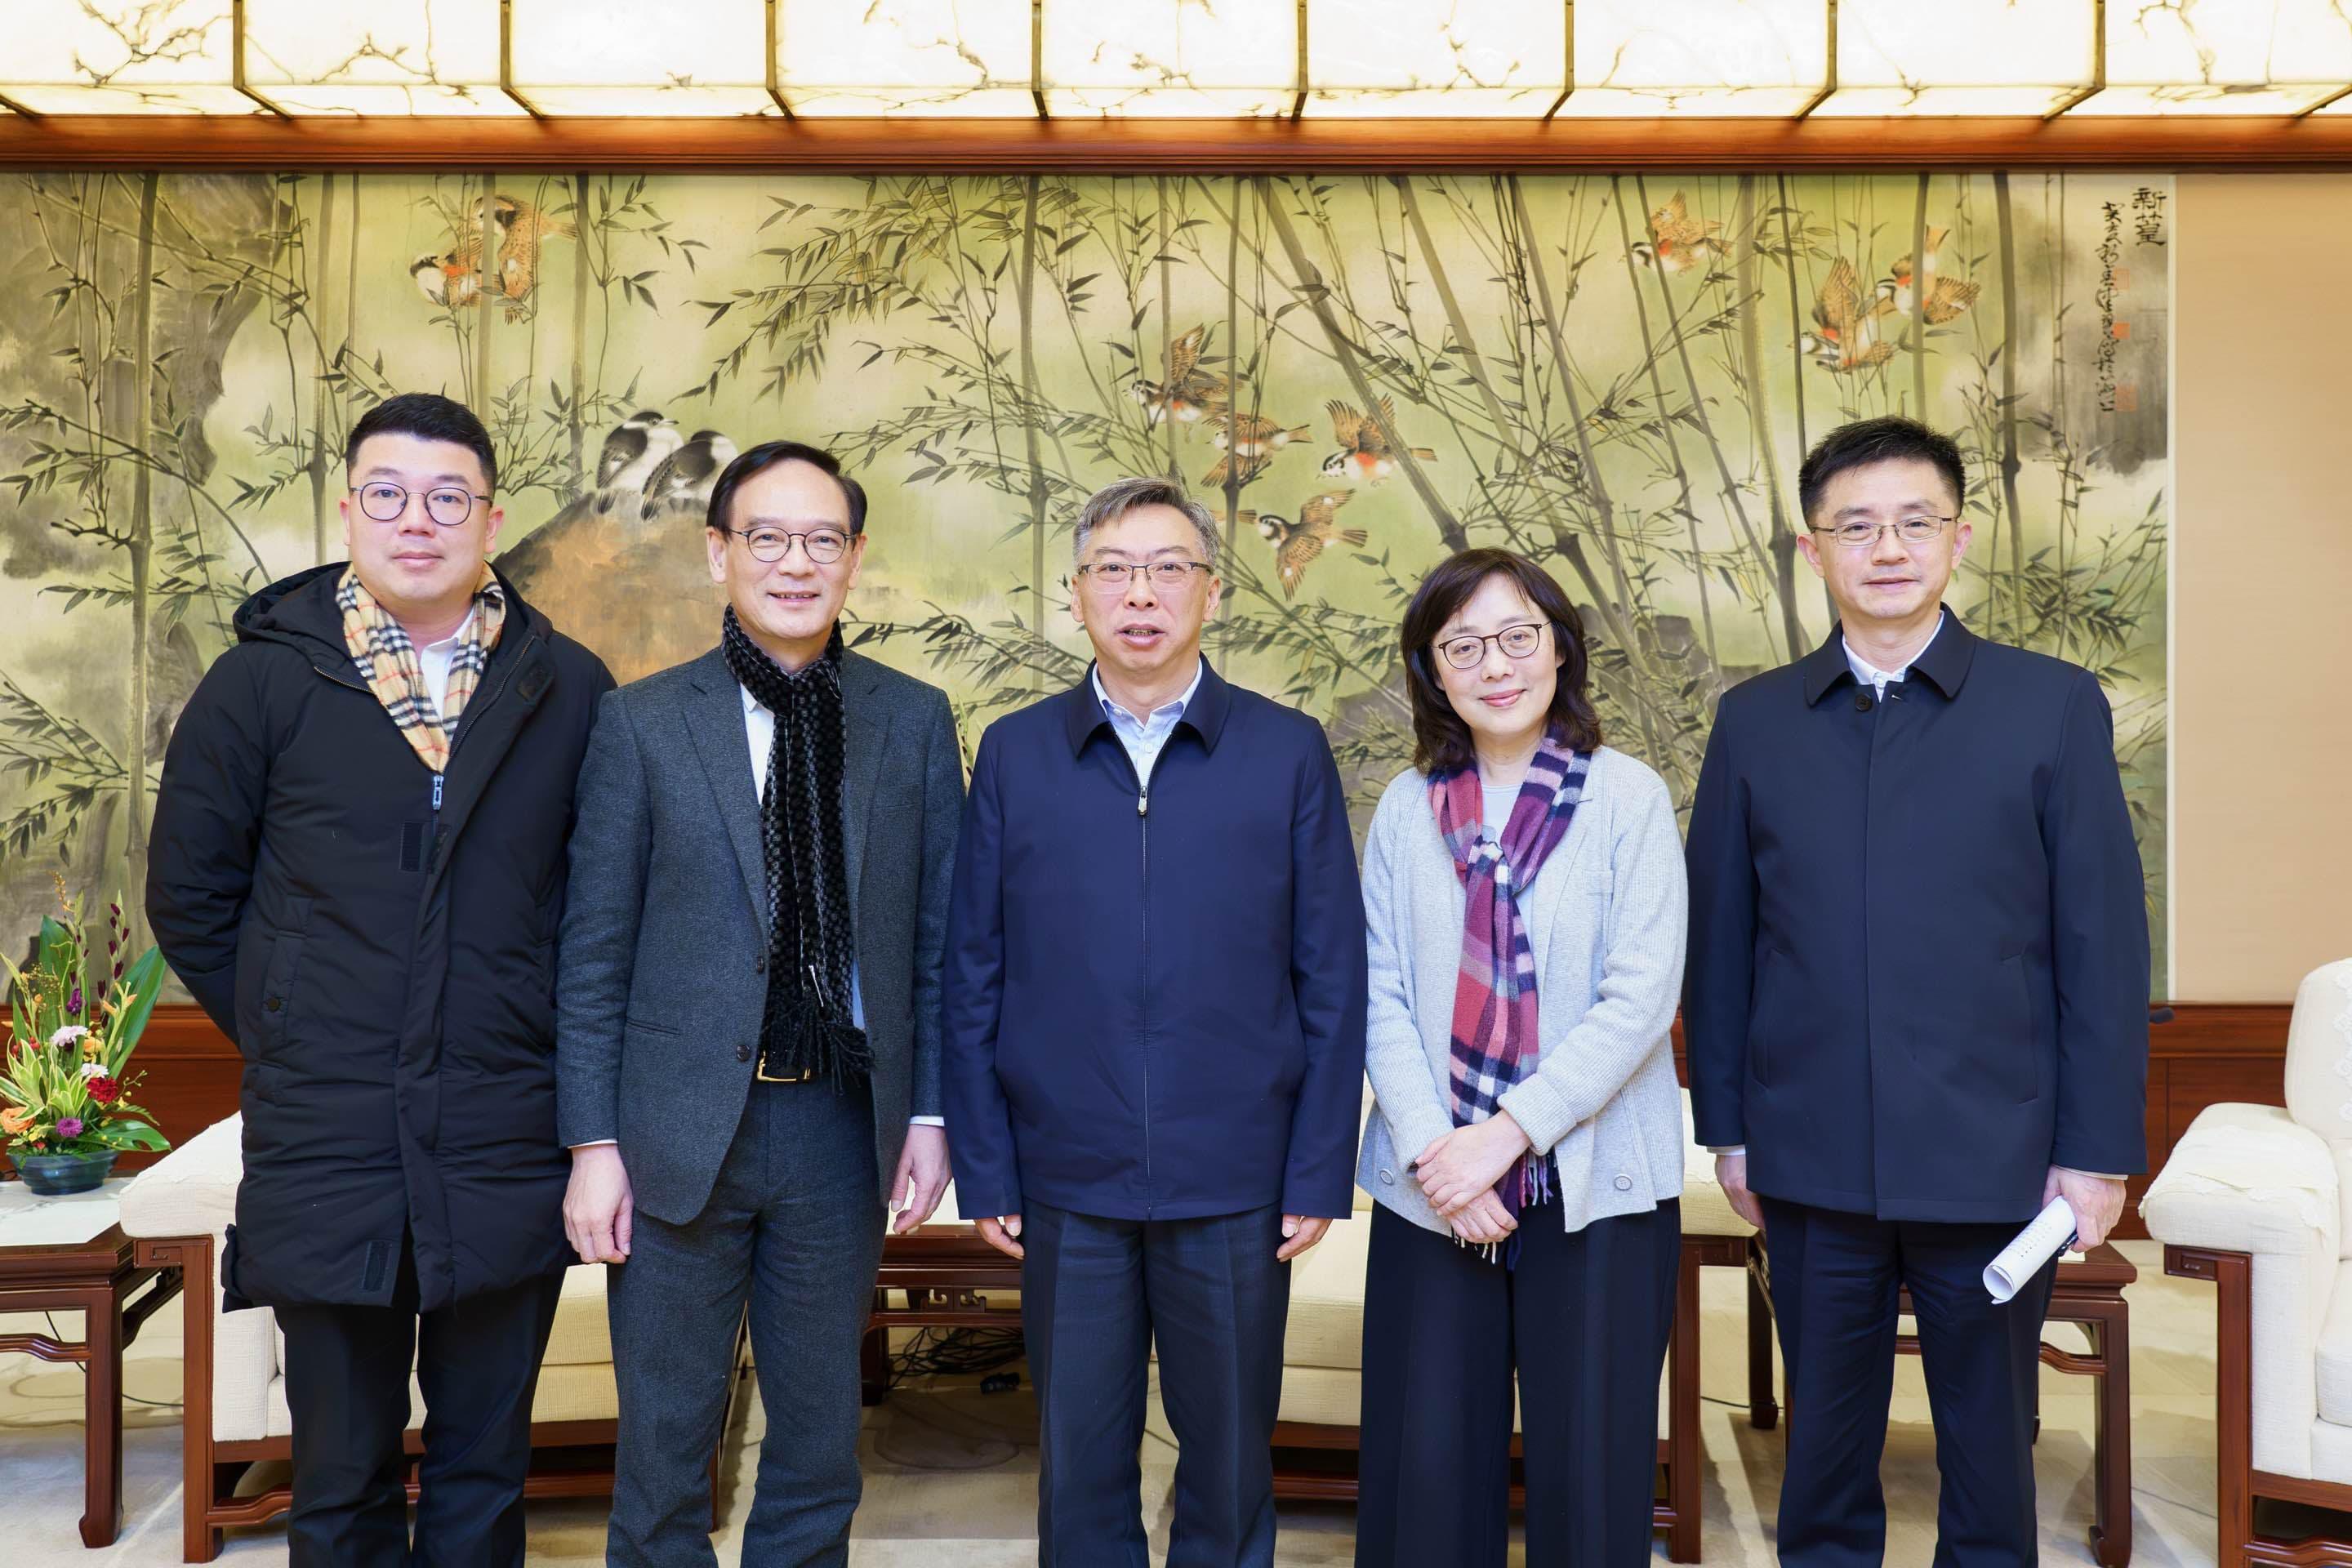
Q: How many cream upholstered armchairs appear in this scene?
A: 3